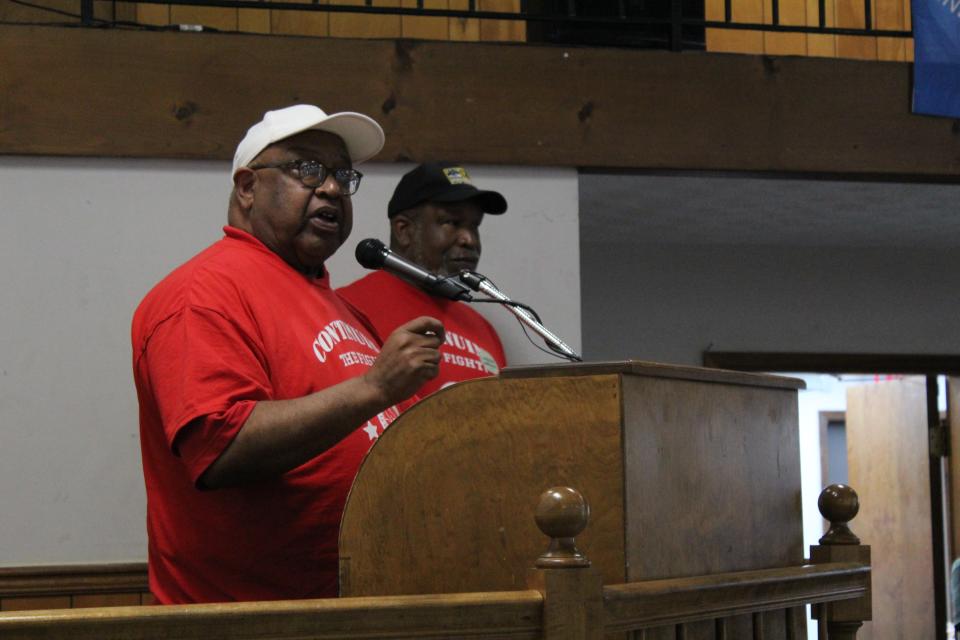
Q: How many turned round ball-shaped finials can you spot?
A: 2